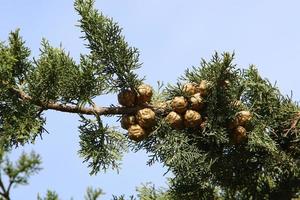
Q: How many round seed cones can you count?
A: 13